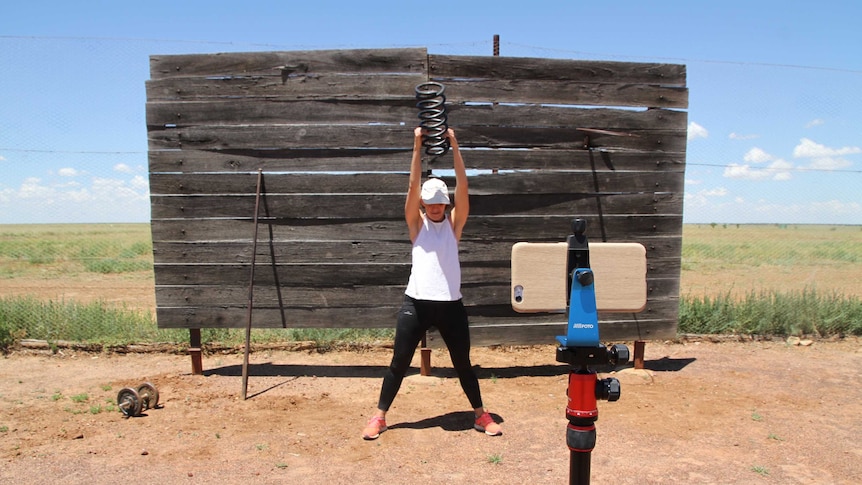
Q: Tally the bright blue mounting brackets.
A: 1